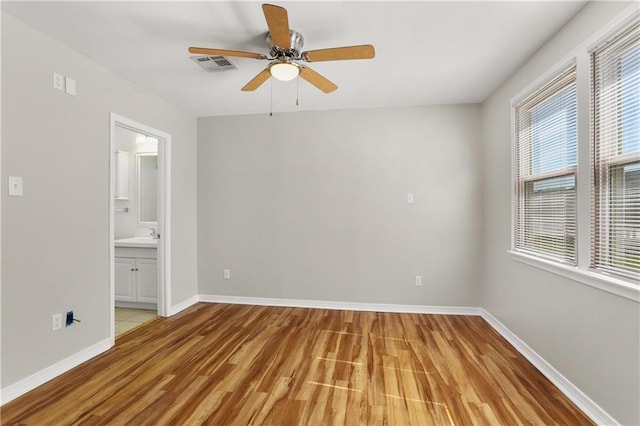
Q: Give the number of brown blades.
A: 5